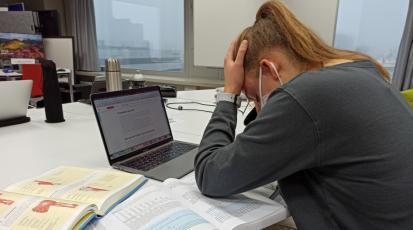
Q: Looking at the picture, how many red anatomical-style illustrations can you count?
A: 4